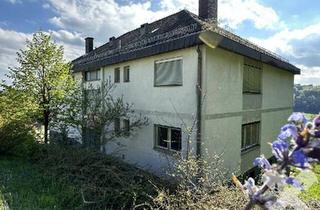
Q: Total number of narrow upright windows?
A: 4